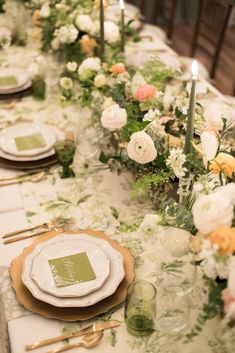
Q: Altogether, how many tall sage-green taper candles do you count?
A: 3